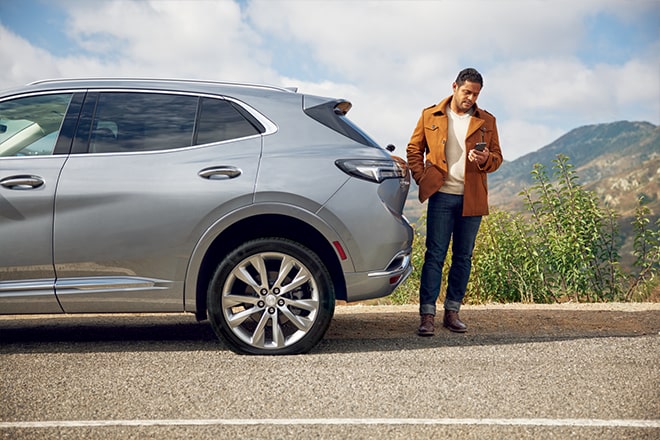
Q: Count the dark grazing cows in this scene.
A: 0